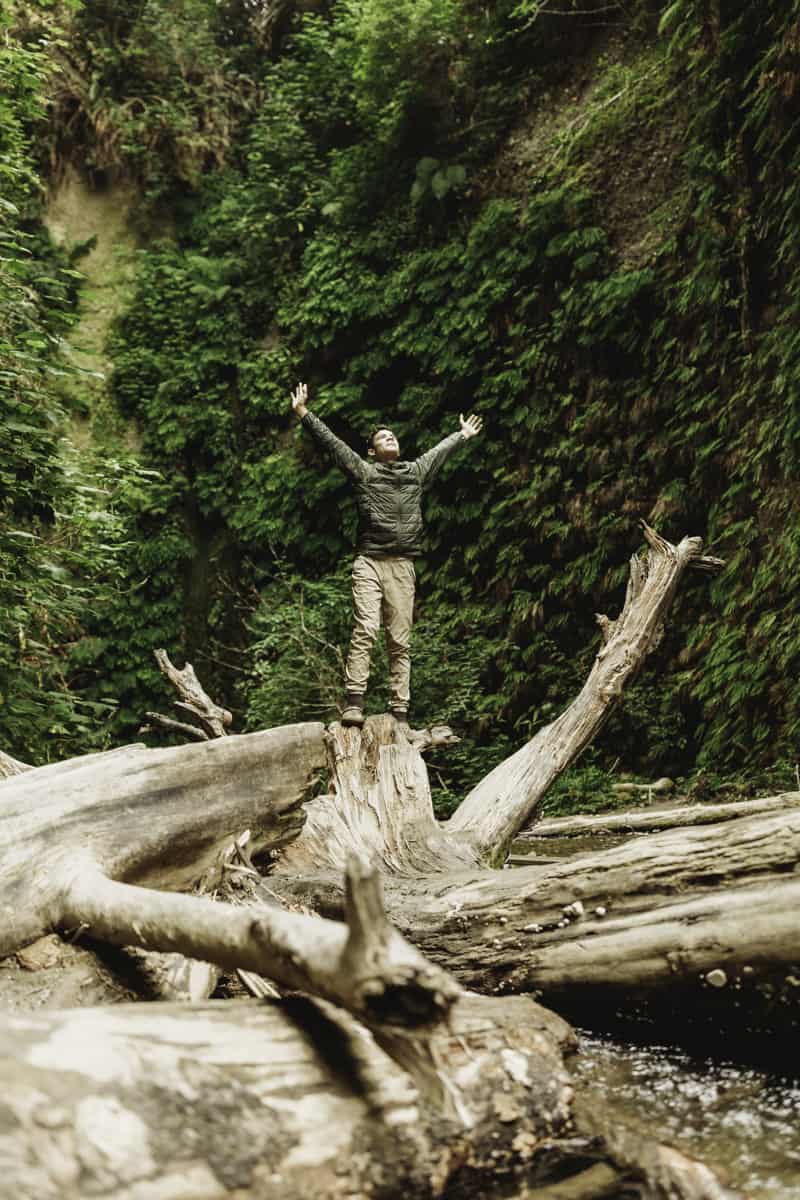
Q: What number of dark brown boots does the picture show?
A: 2